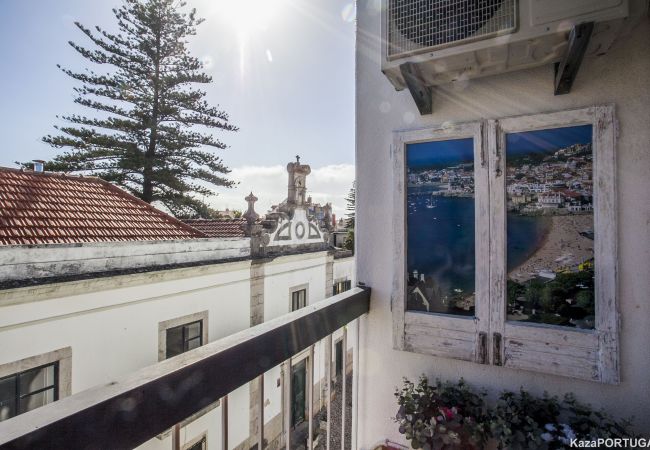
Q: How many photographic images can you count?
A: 2